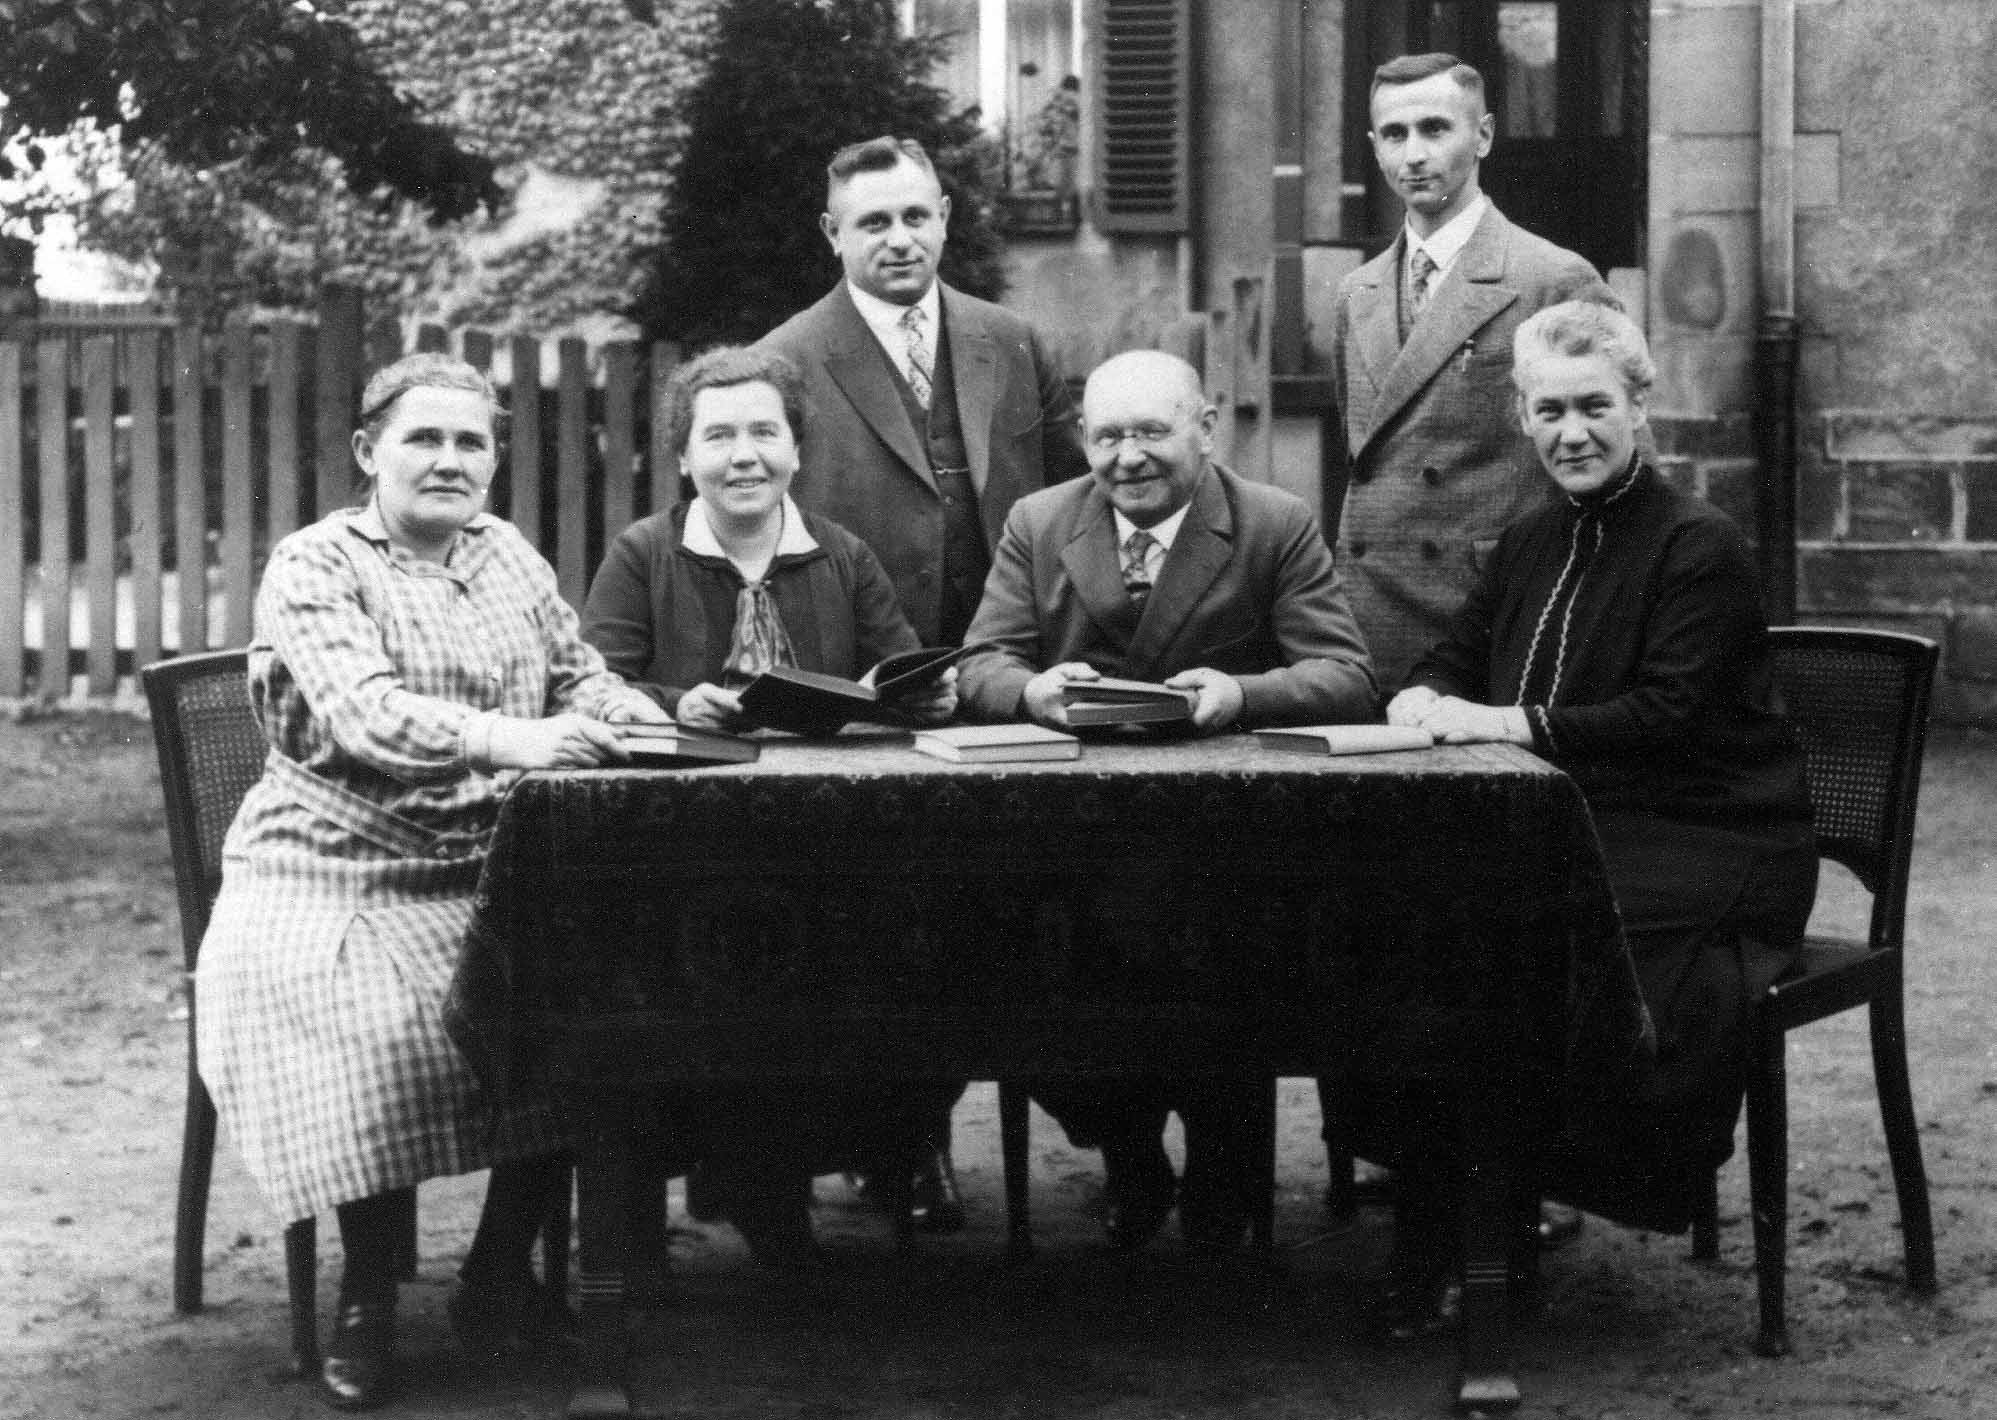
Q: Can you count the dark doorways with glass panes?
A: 1